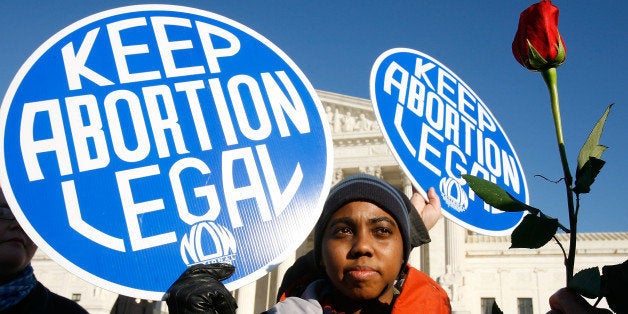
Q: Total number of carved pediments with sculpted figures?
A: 1